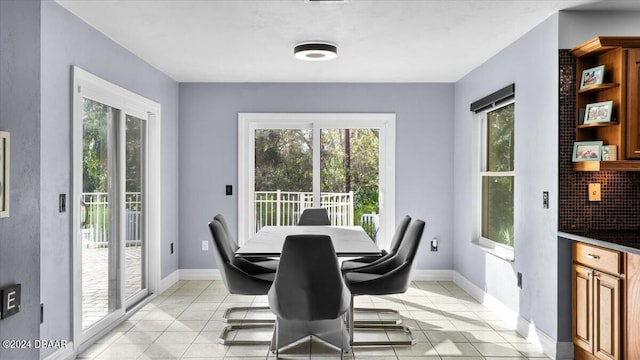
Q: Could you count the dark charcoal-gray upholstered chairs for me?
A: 6